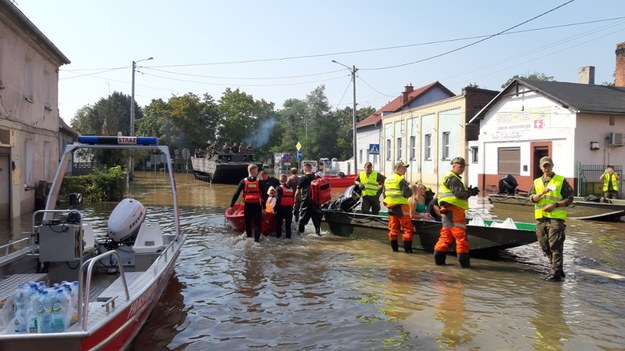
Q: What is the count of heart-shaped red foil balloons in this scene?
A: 0